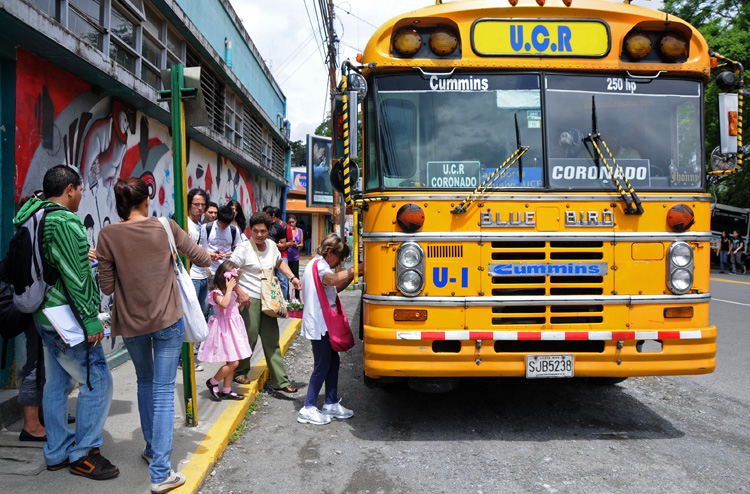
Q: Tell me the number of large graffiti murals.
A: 1